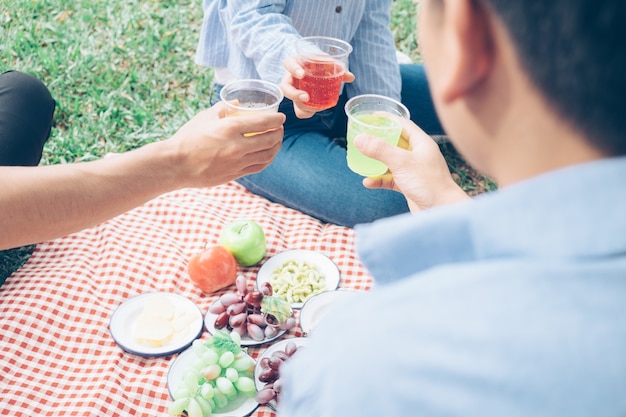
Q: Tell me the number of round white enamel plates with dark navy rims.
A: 6